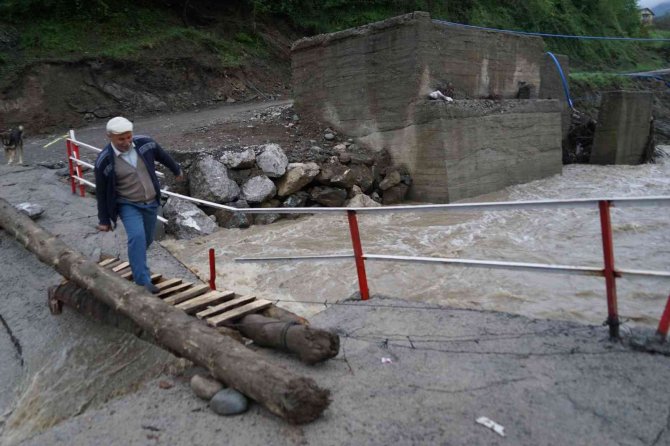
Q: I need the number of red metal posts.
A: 6